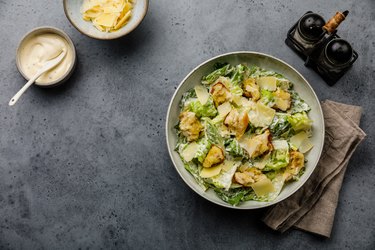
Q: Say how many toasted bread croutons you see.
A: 9